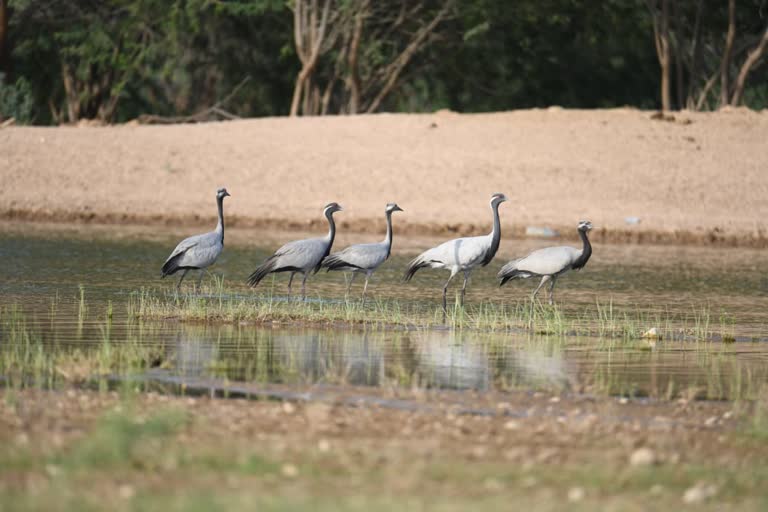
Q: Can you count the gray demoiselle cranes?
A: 5